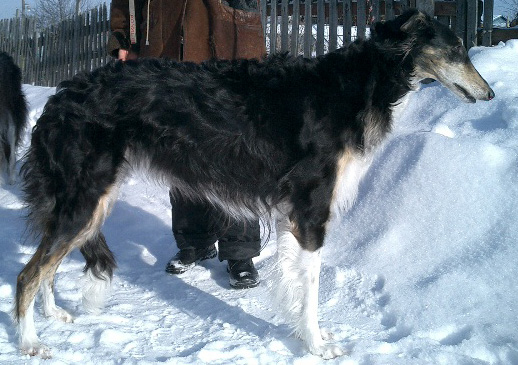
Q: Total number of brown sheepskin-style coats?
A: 1